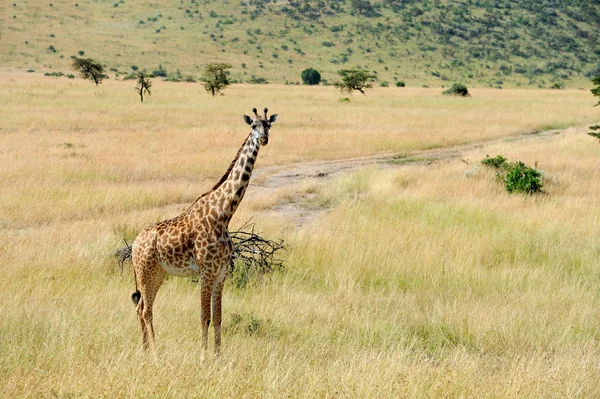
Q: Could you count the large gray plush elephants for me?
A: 0